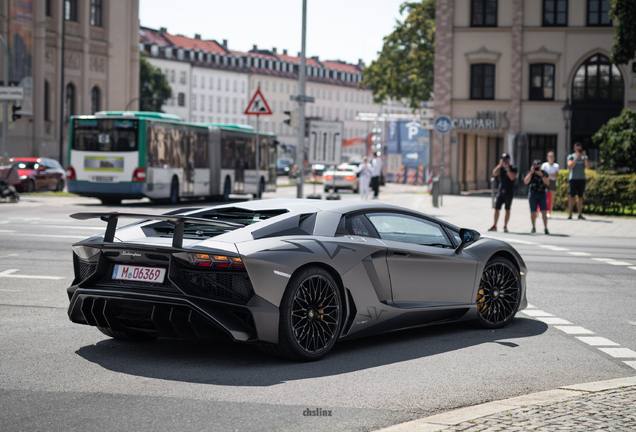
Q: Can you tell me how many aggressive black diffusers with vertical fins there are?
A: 1